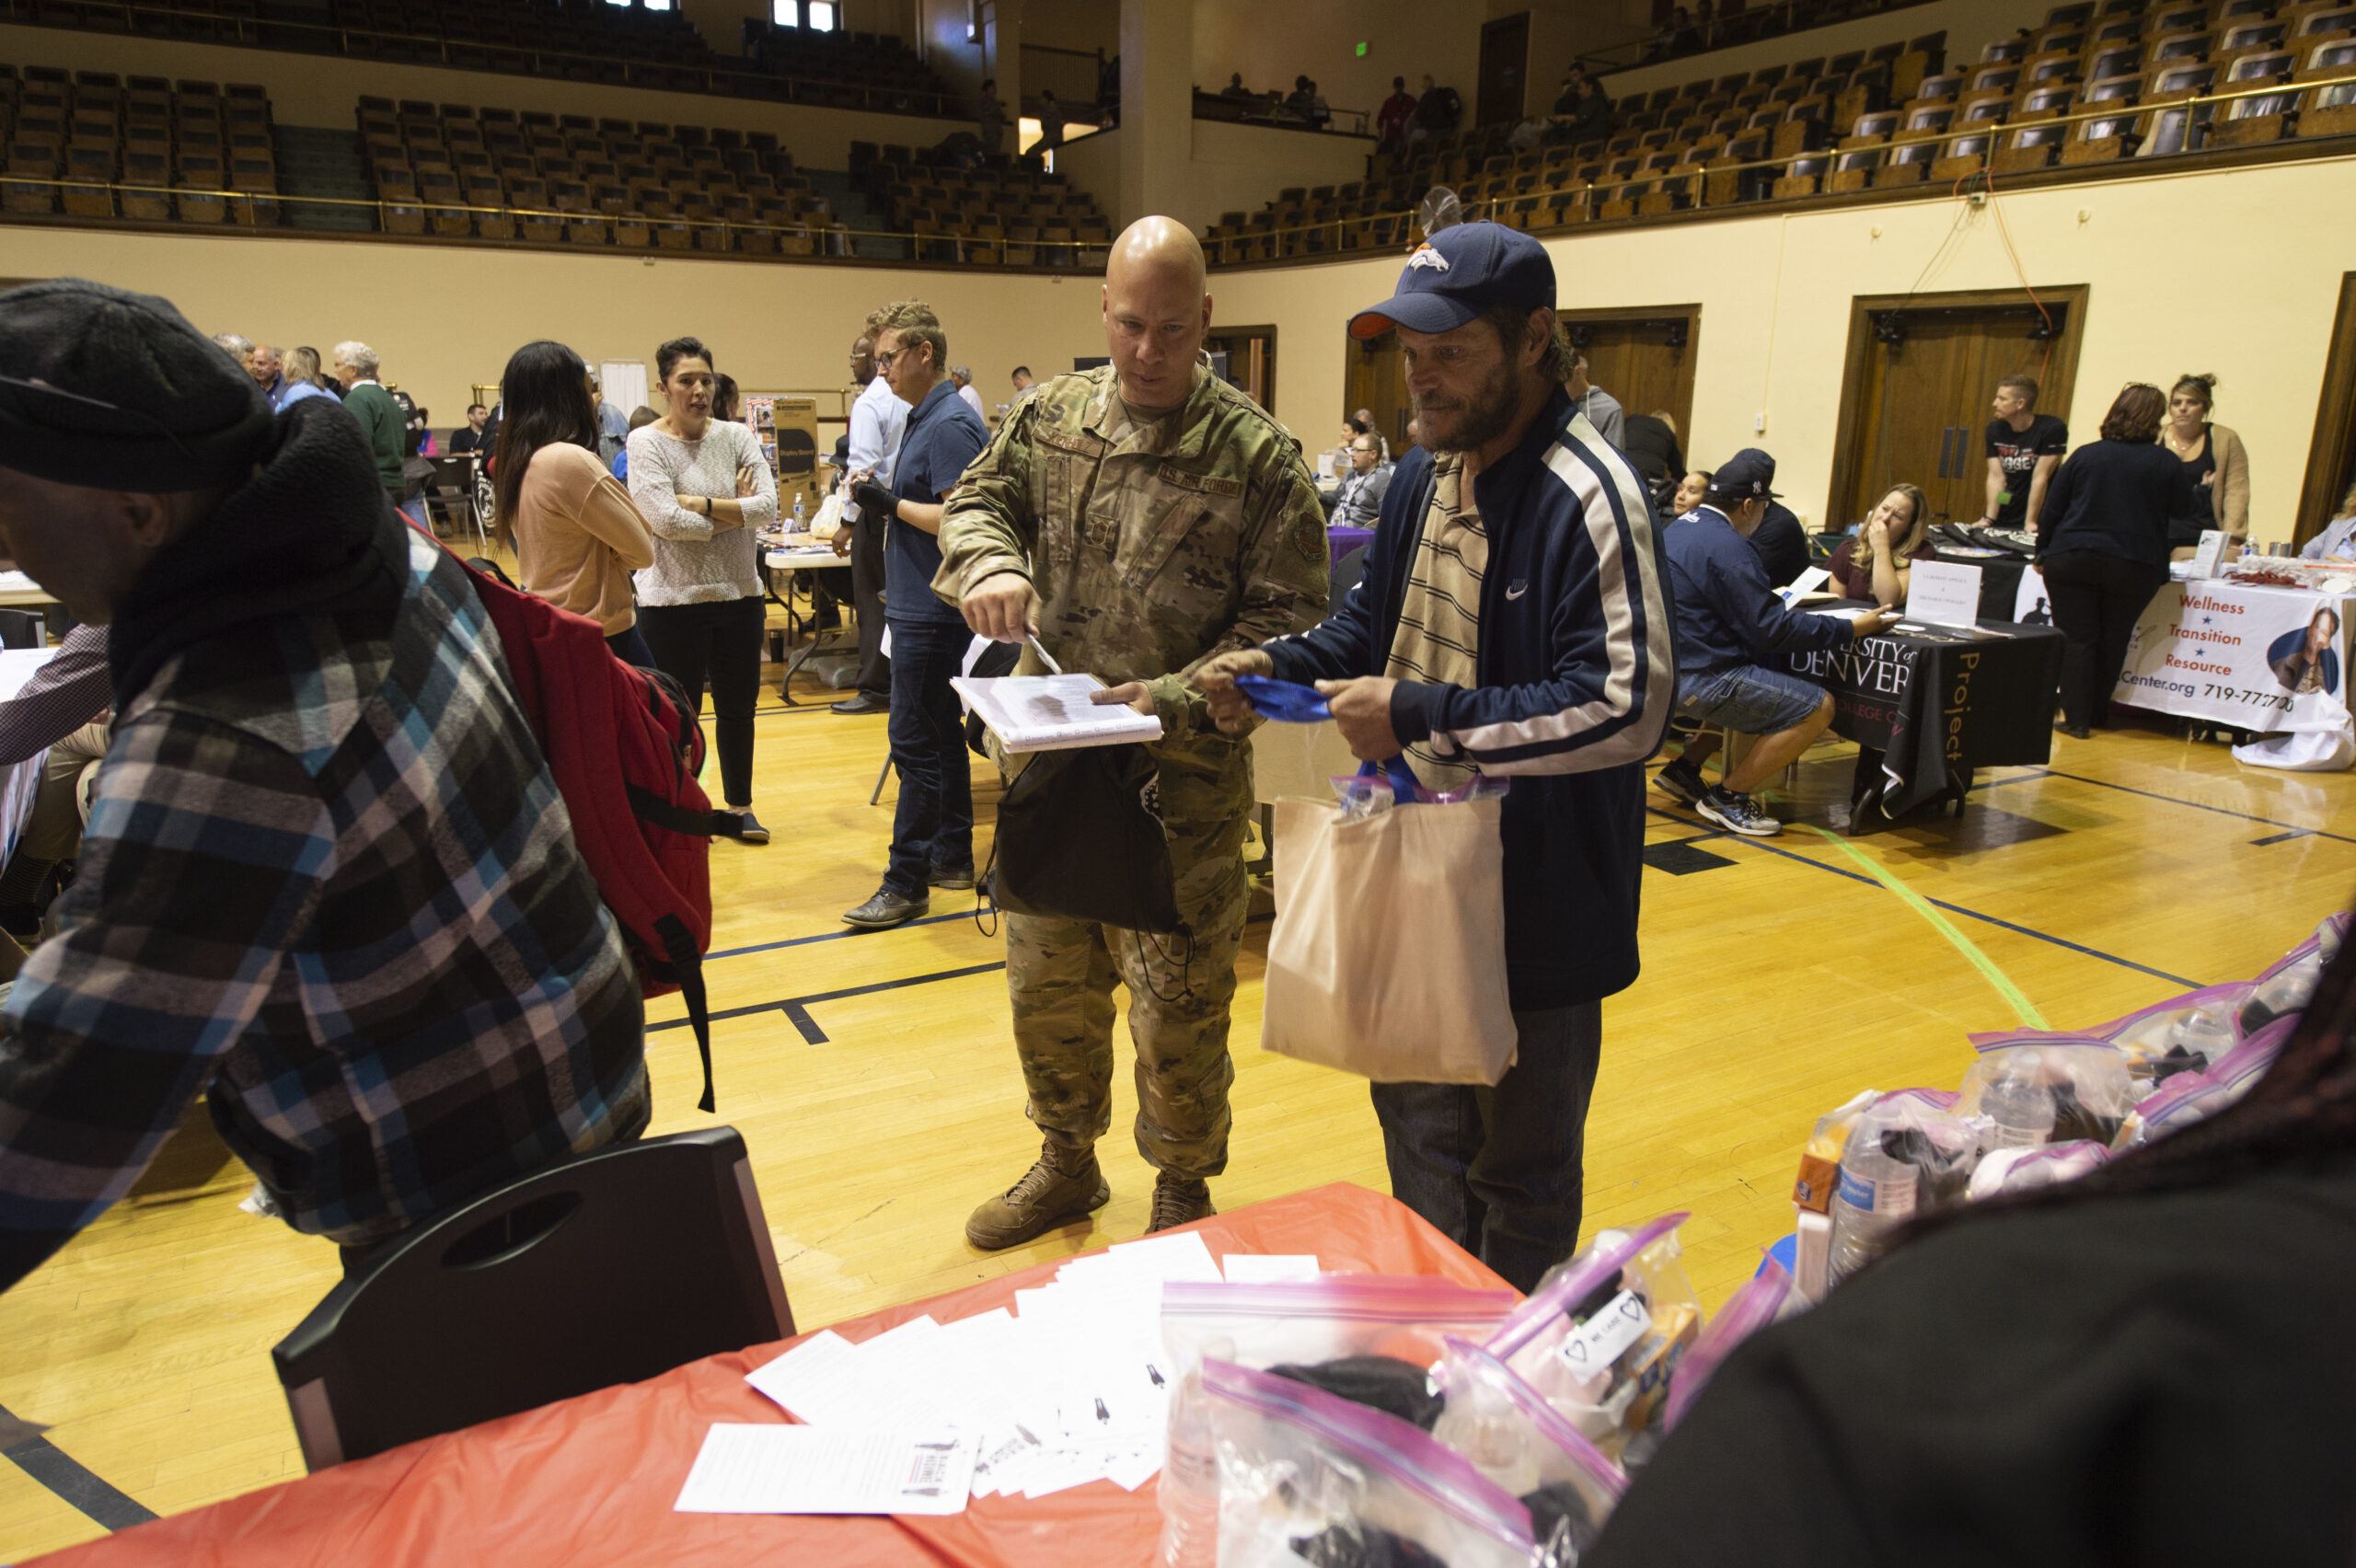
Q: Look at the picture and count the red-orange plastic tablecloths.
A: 1